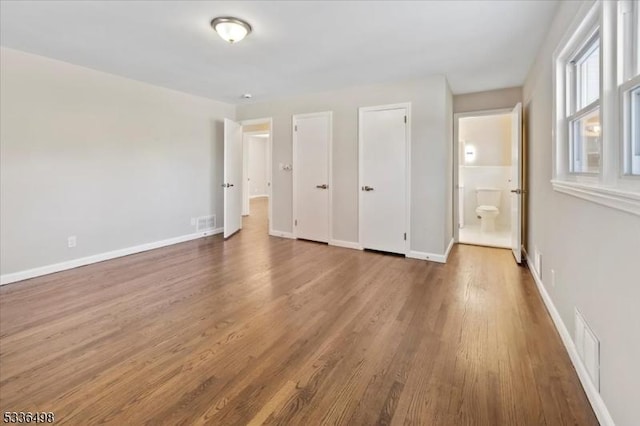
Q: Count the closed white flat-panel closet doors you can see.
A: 2